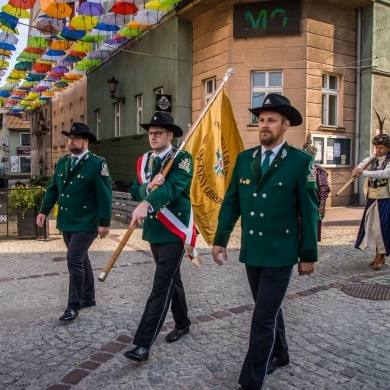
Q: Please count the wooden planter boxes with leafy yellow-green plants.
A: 1